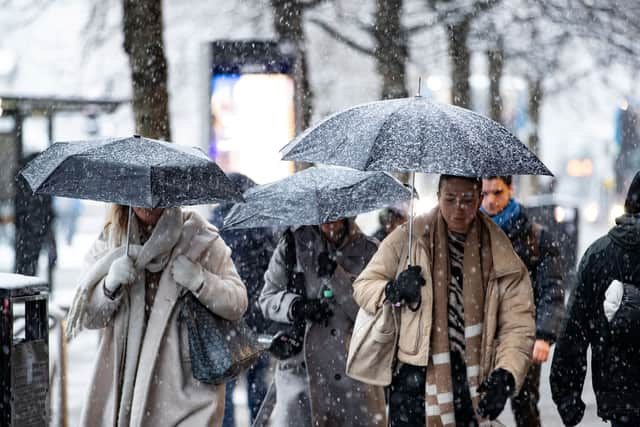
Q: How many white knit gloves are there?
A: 2